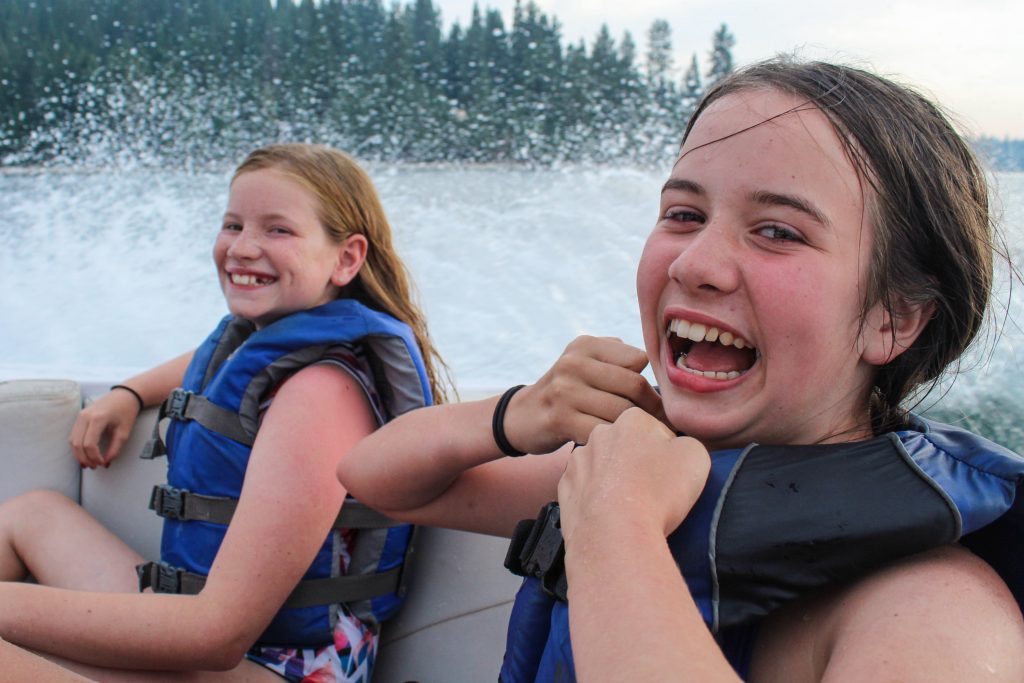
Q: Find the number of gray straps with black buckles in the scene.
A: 3